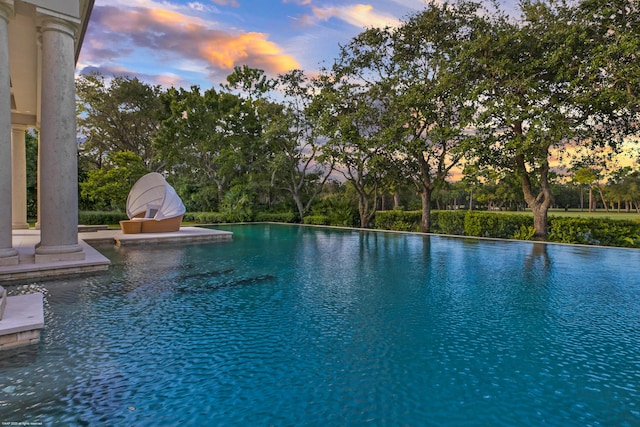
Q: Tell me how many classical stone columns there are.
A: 3